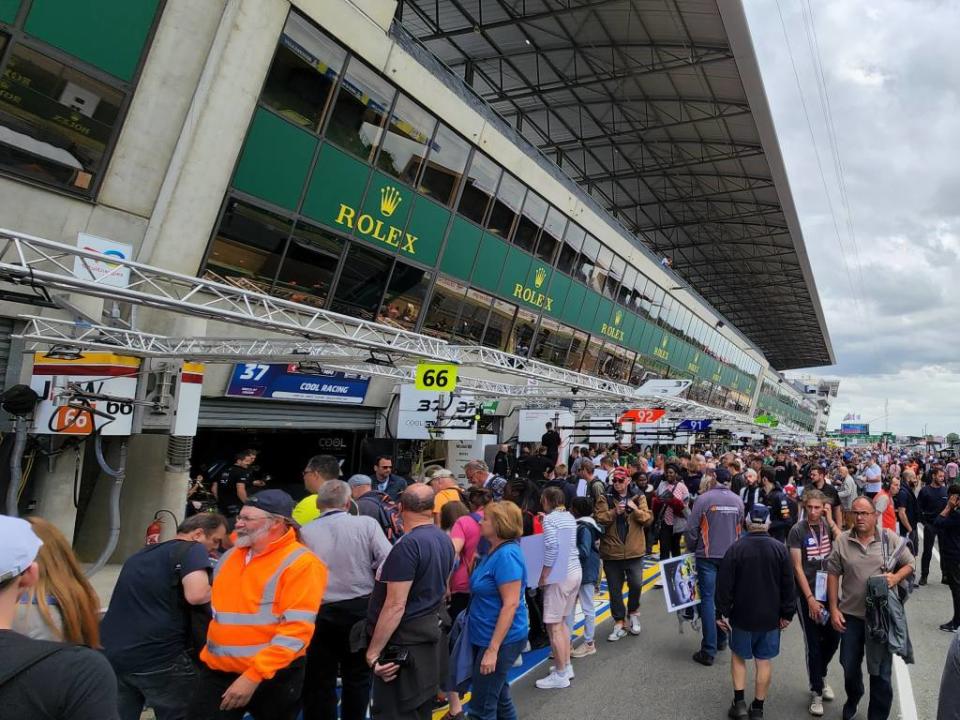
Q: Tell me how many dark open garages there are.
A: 1